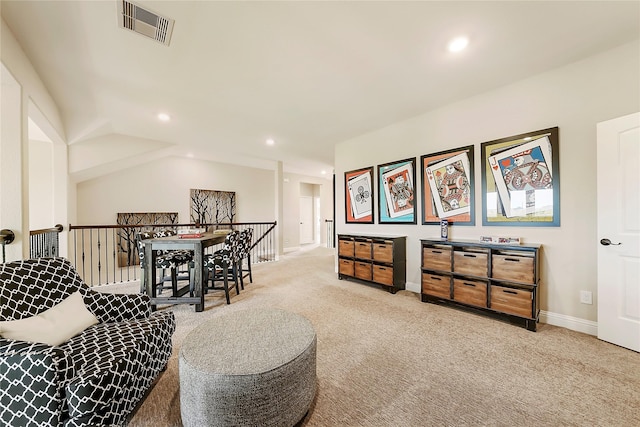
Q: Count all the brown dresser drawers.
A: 12